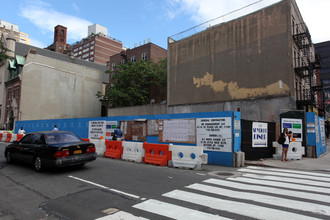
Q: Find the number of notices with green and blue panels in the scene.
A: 2